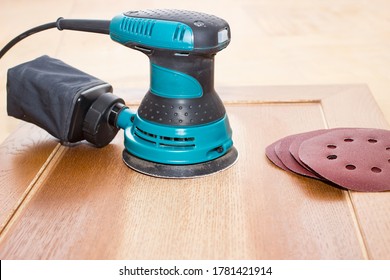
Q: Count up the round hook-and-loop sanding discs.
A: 4